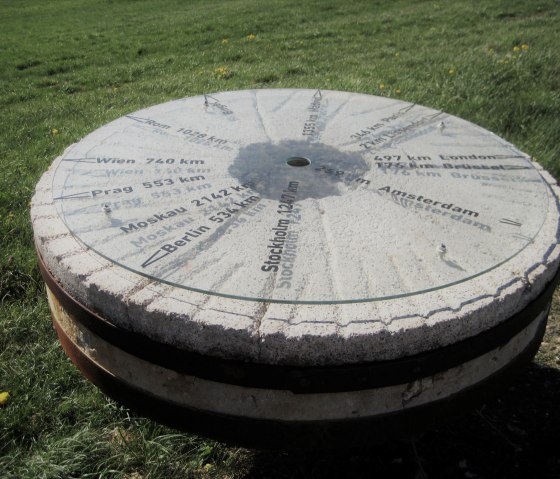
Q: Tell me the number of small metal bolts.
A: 4